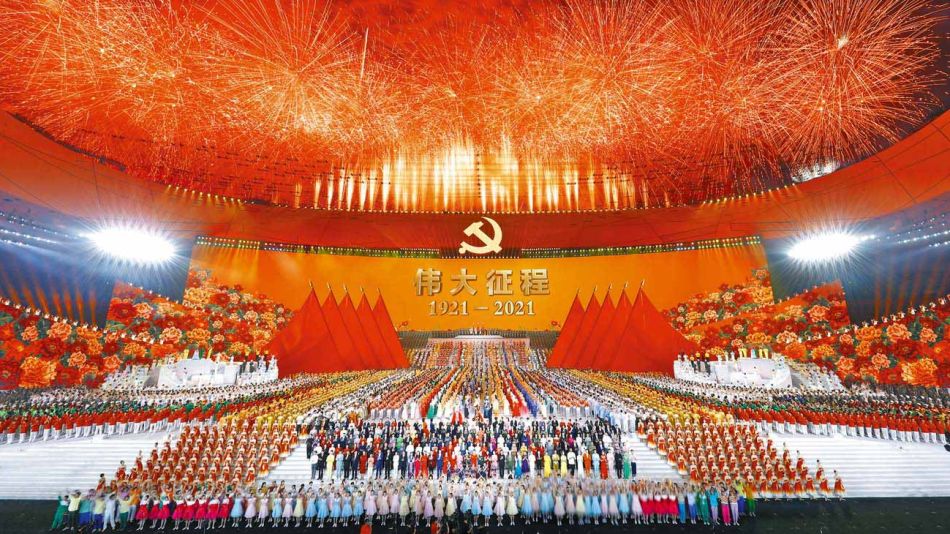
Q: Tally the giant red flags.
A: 10